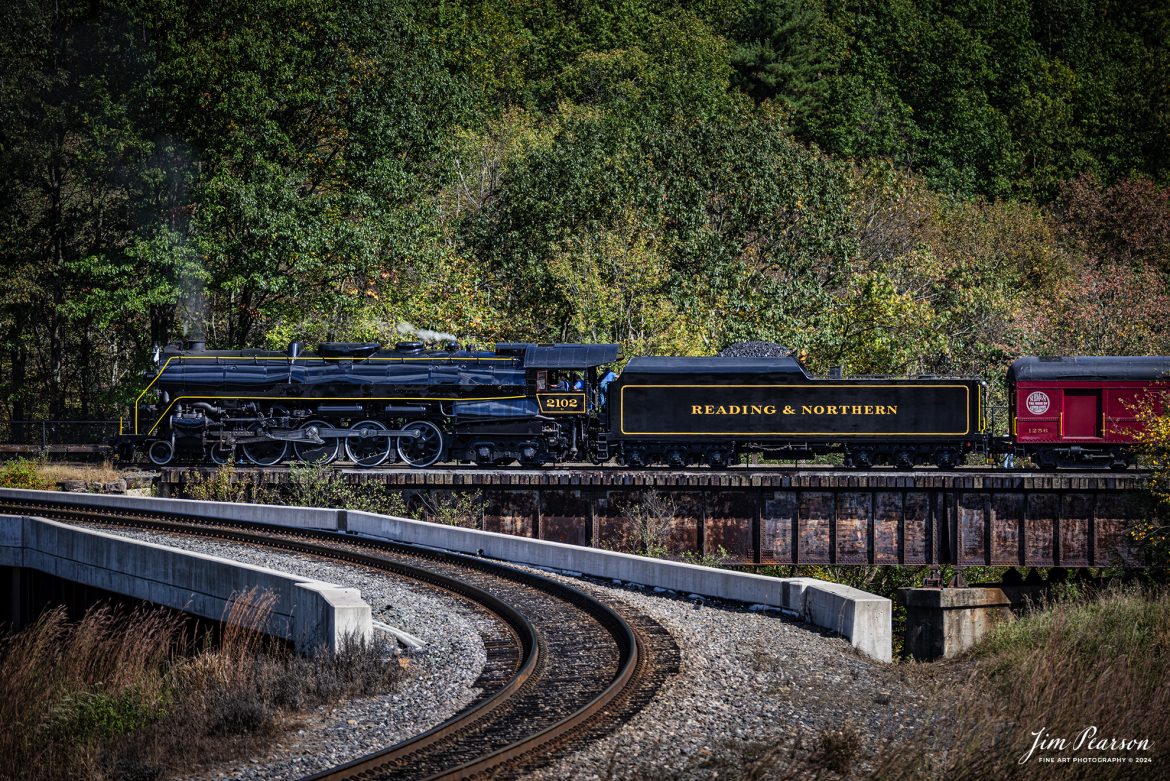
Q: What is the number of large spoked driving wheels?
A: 4